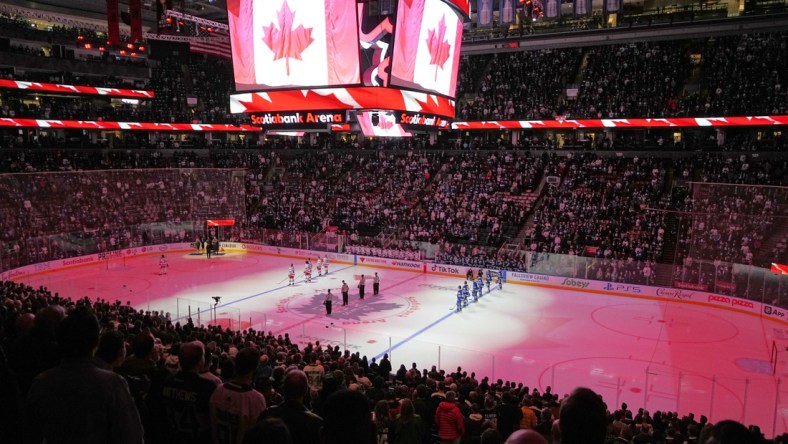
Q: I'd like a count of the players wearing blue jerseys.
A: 6